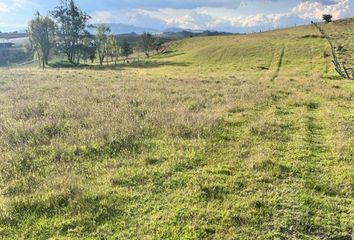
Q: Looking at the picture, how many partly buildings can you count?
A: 1